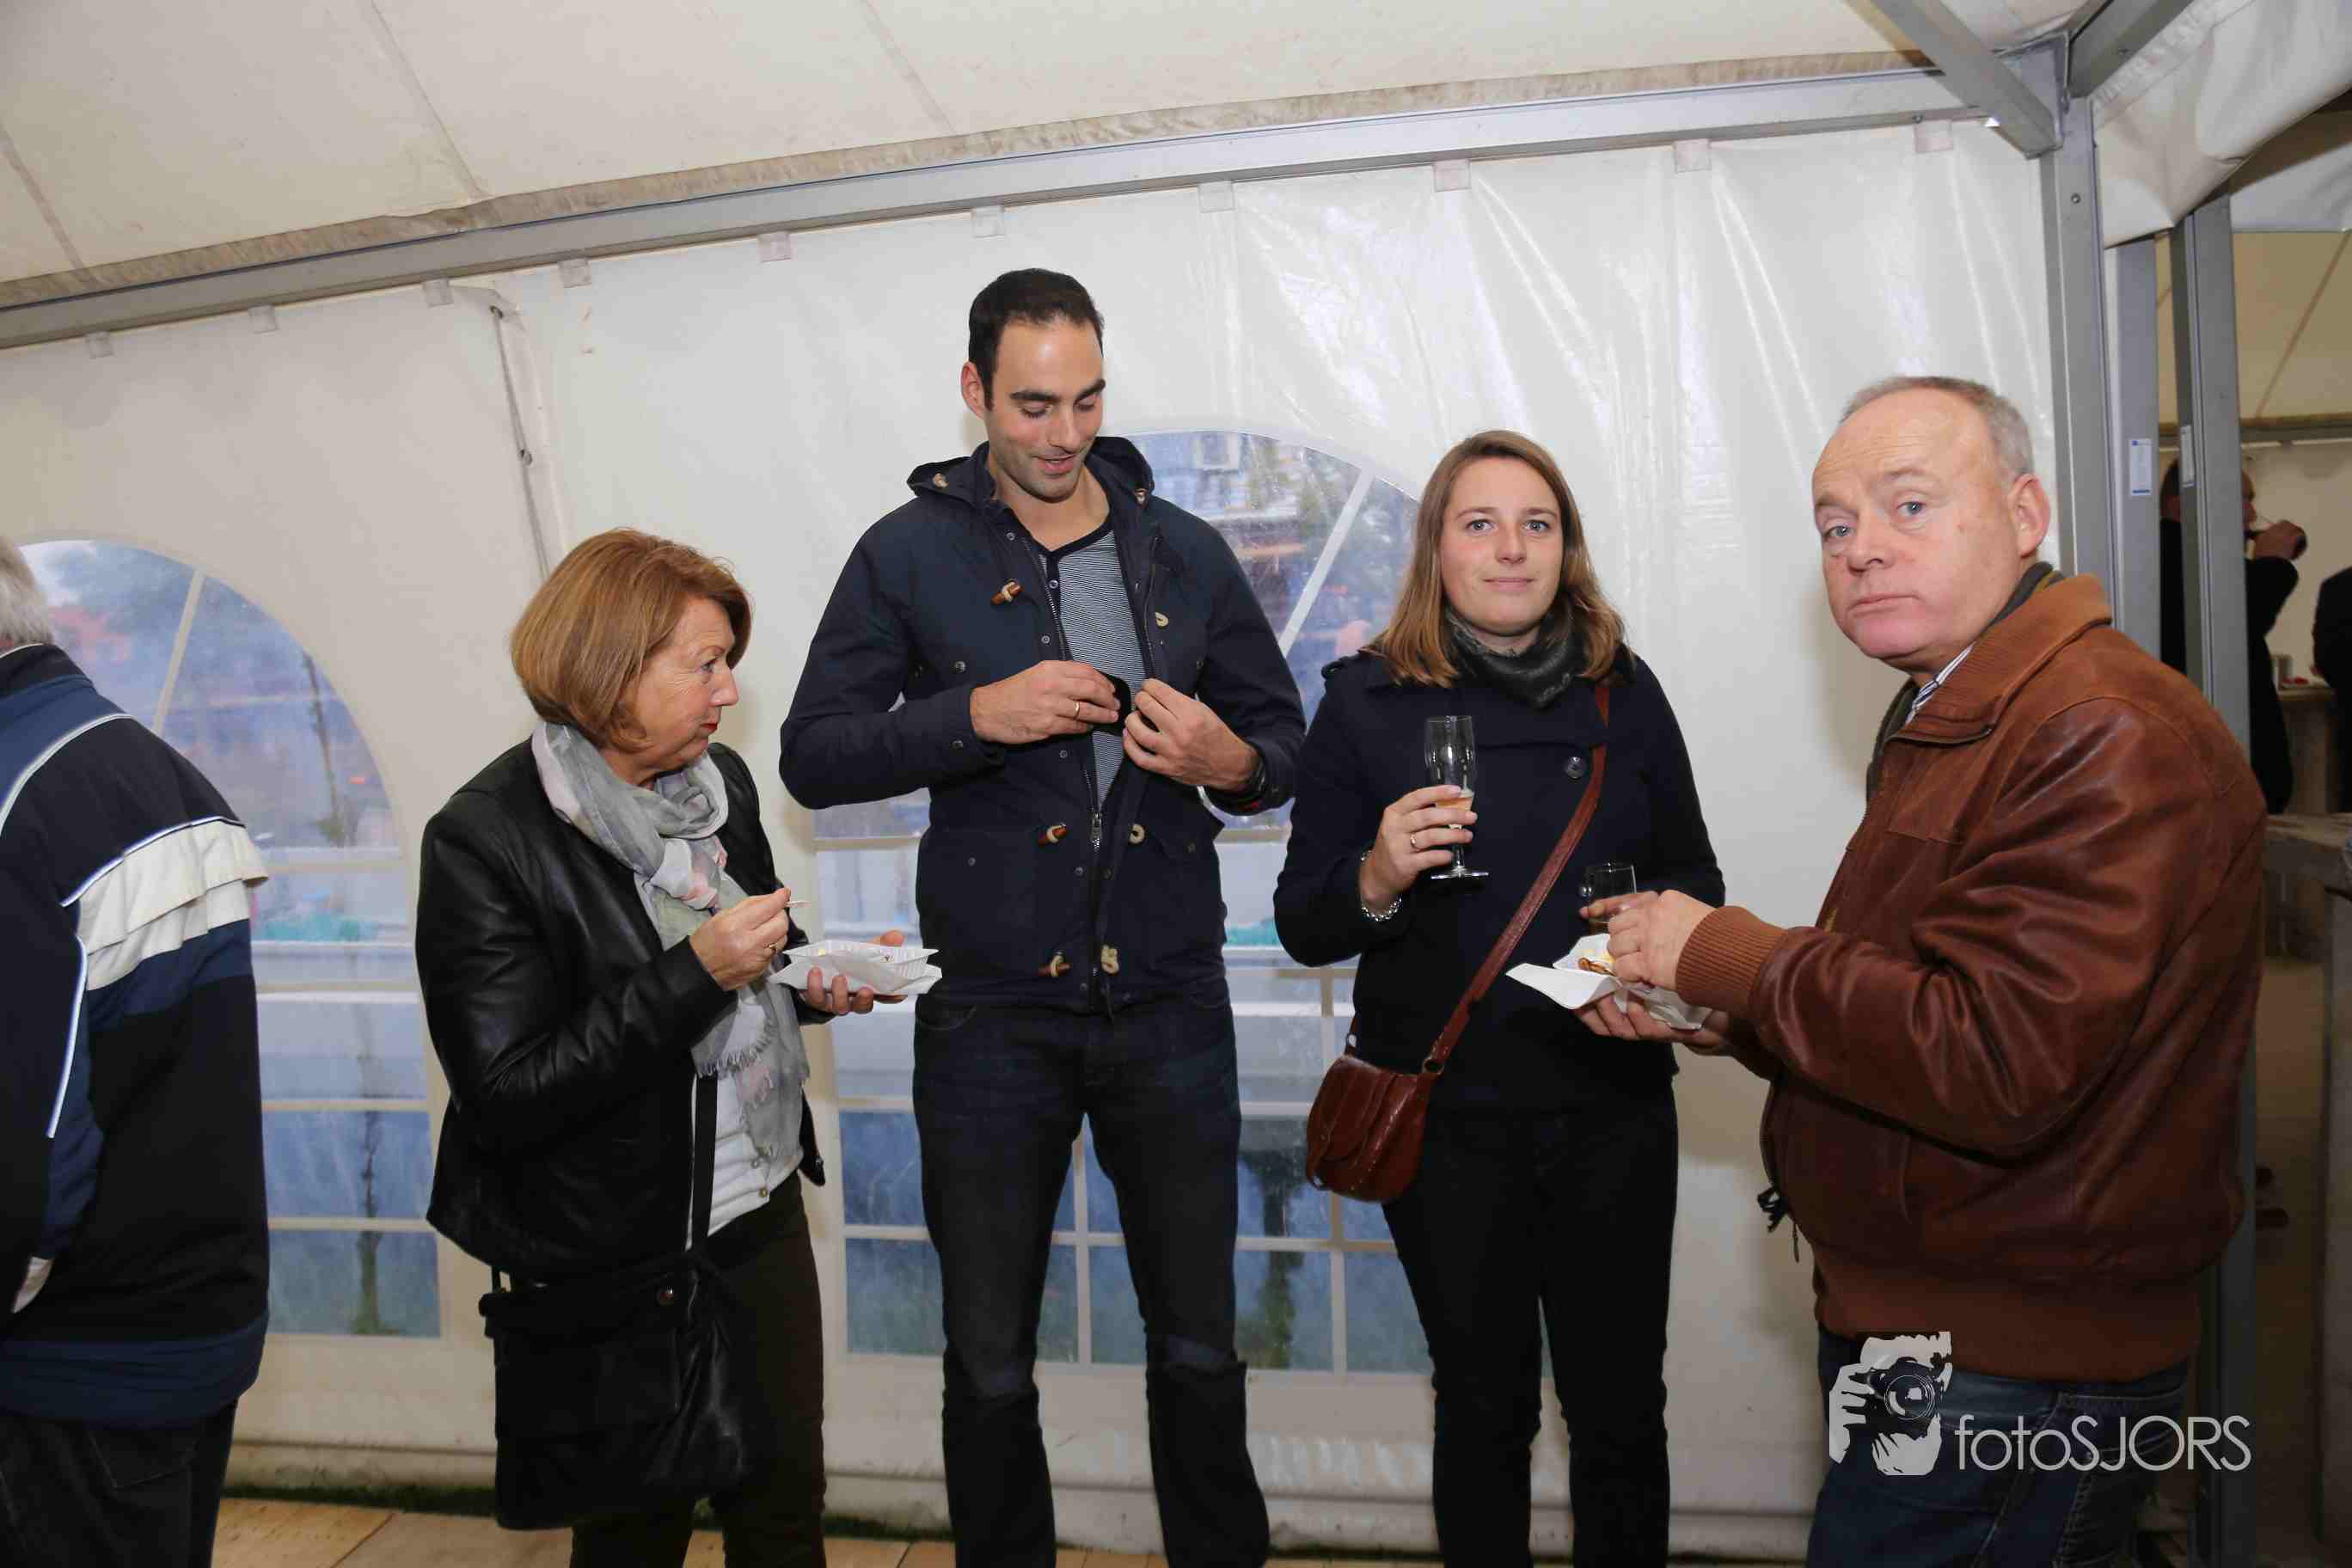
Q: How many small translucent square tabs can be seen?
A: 10